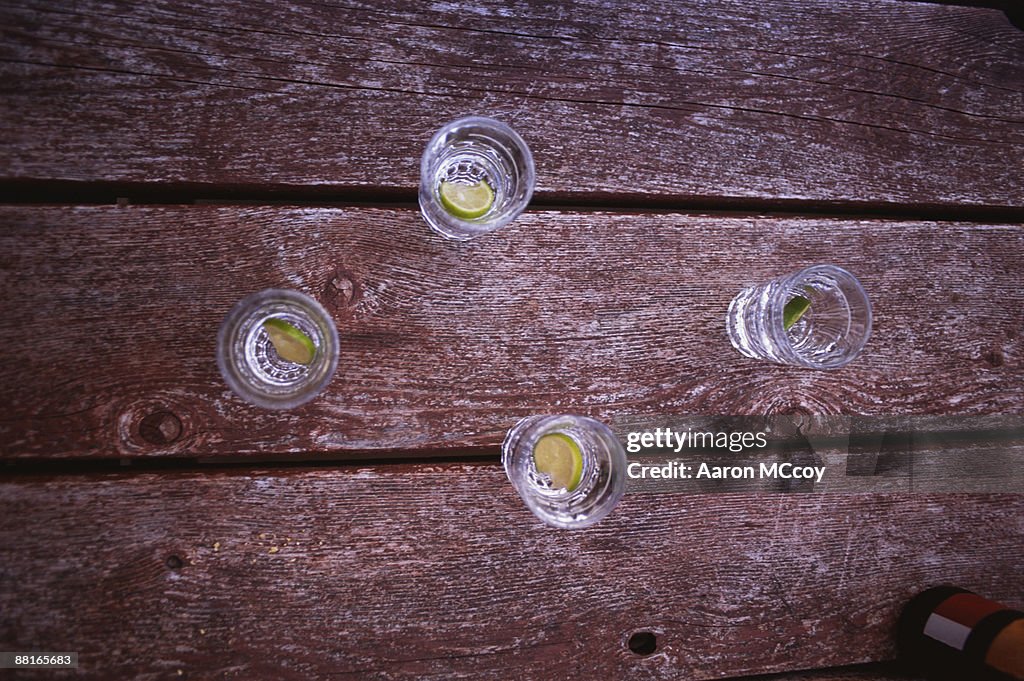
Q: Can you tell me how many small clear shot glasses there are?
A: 4